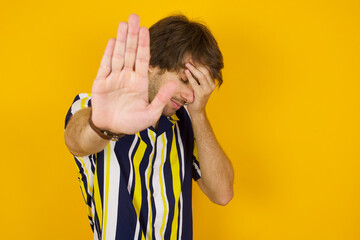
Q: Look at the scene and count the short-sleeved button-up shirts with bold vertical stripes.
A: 1